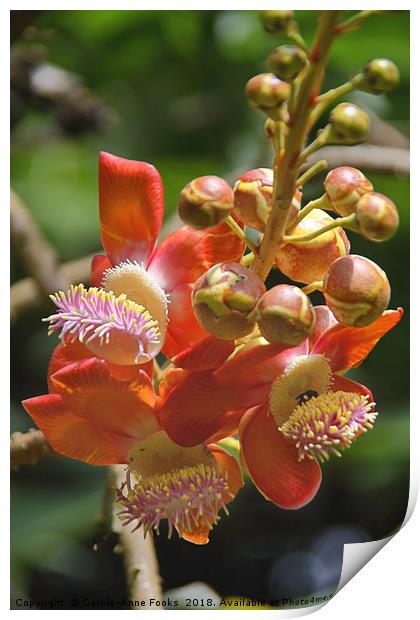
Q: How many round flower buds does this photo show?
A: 13